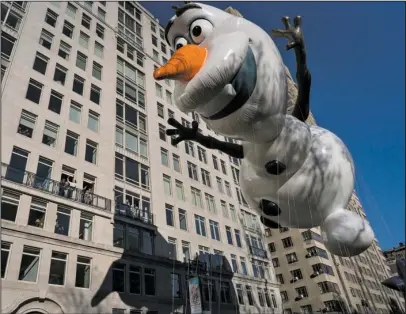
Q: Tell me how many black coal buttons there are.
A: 3